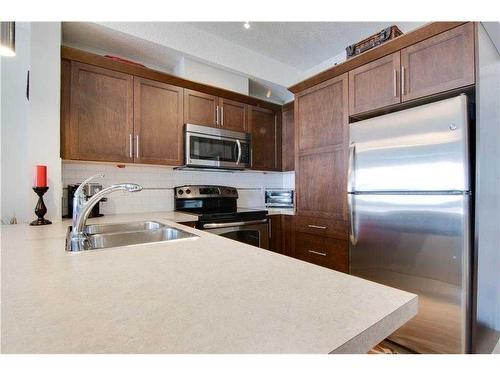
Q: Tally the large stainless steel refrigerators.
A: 1